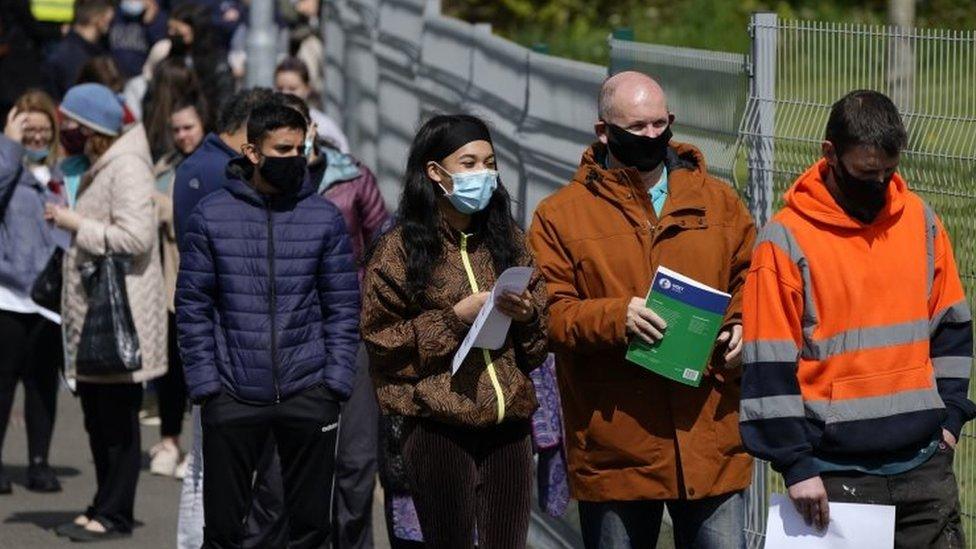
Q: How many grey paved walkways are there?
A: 1